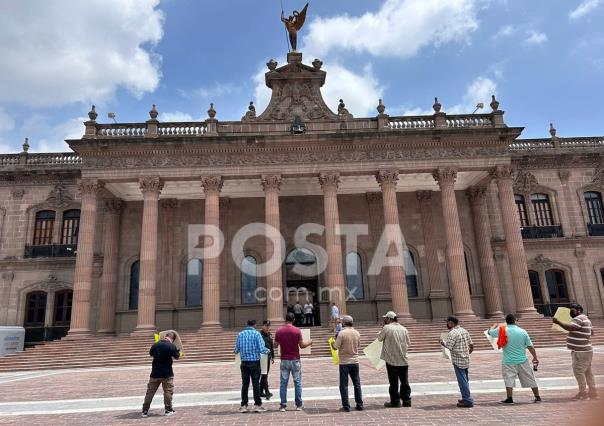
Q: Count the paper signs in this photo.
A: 8